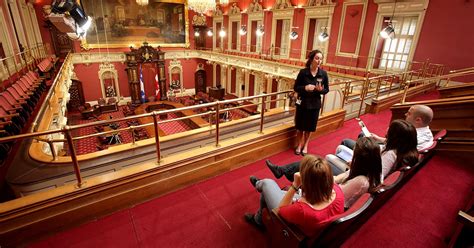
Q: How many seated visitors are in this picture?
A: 4